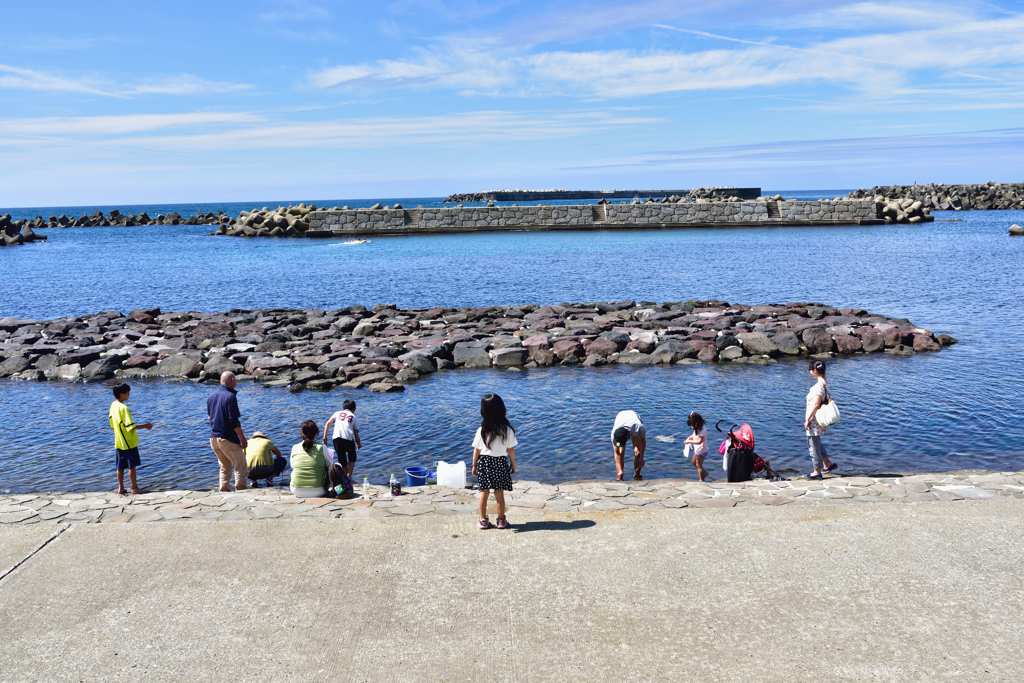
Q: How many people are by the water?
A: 9